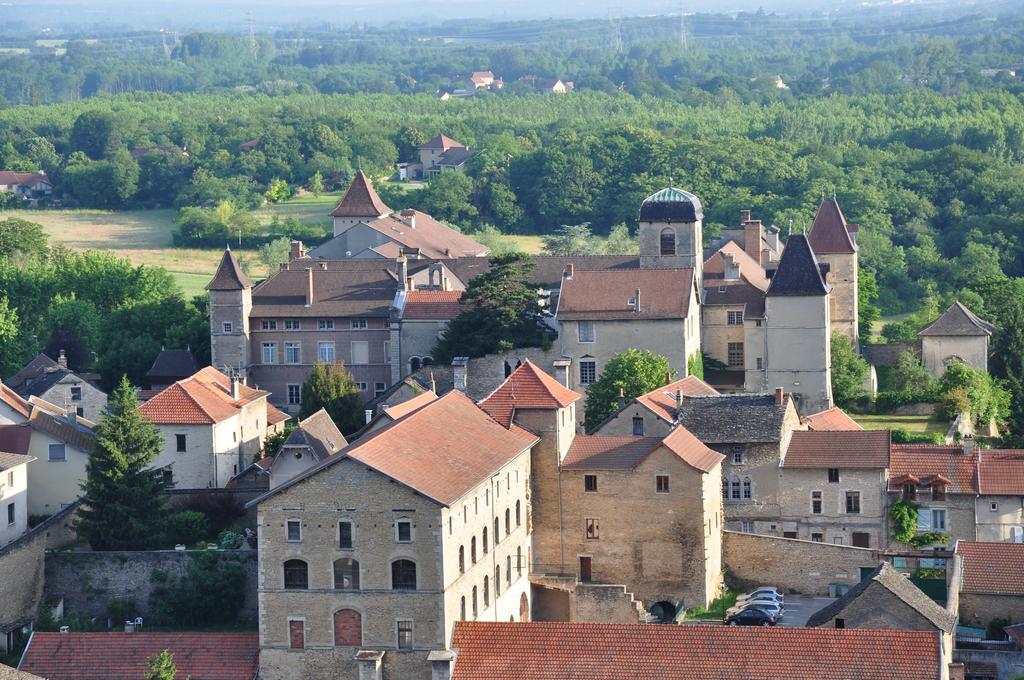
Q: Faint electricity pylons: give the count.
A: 4